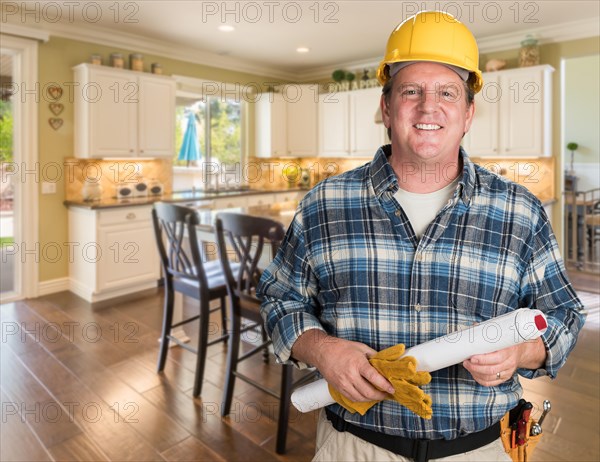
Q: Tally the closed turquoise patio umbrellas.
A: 1